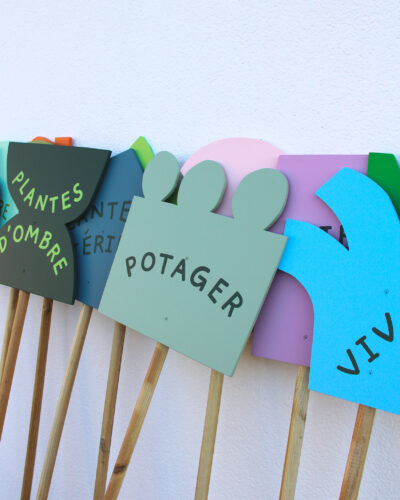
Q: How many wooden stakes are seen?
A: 9